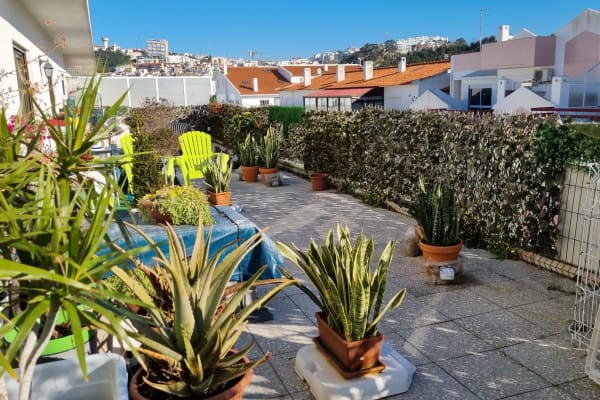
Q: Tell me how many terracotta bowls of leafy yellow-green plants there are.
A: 1